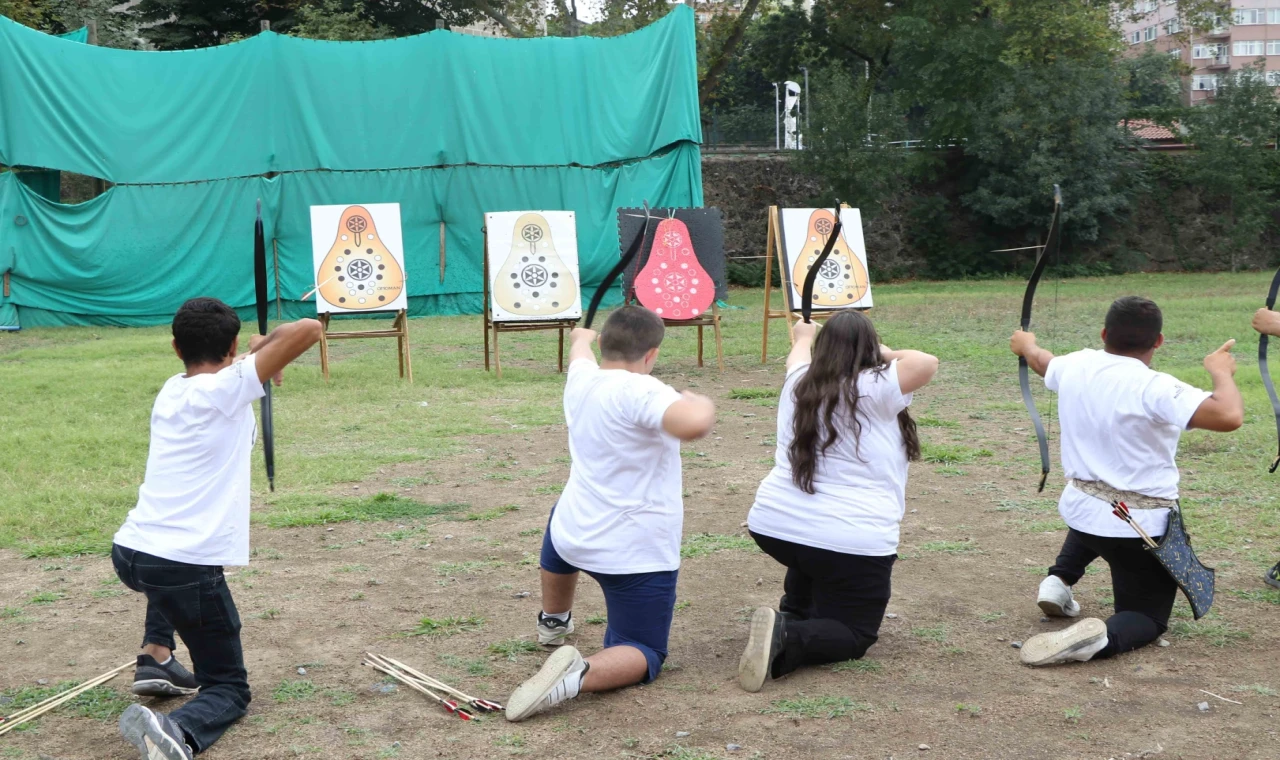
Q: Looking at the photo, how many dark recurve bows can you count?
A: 5